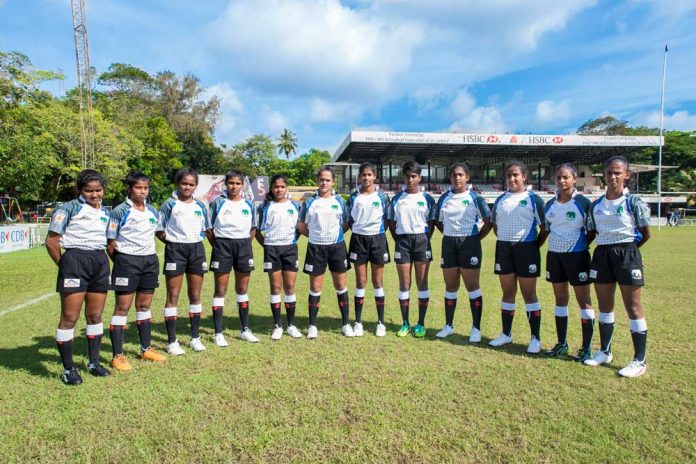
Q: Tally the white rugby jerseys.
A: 12